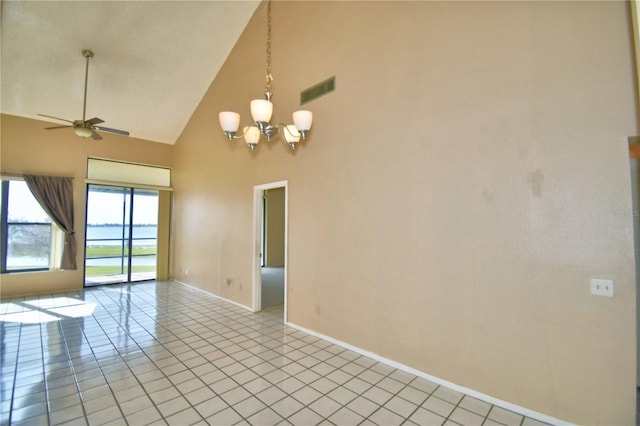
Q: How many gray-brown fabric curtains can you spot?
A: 1